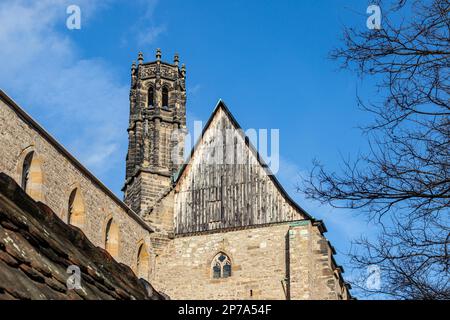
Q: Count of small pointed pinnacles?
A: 5